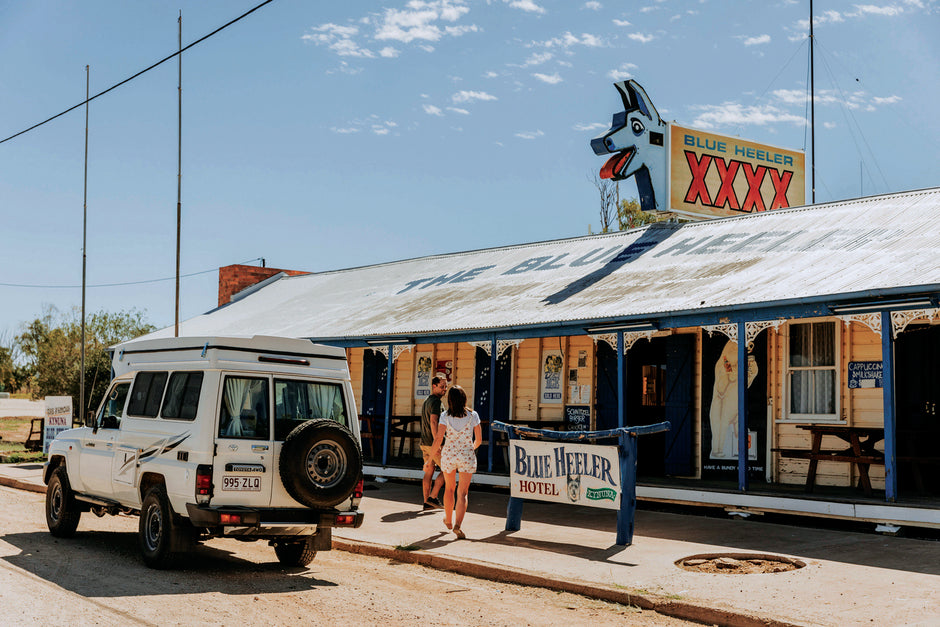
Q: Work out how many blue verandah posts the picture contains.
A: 5